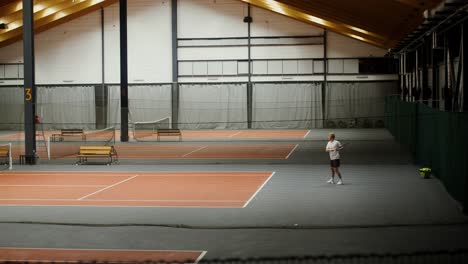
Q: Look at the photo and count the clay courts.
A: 4